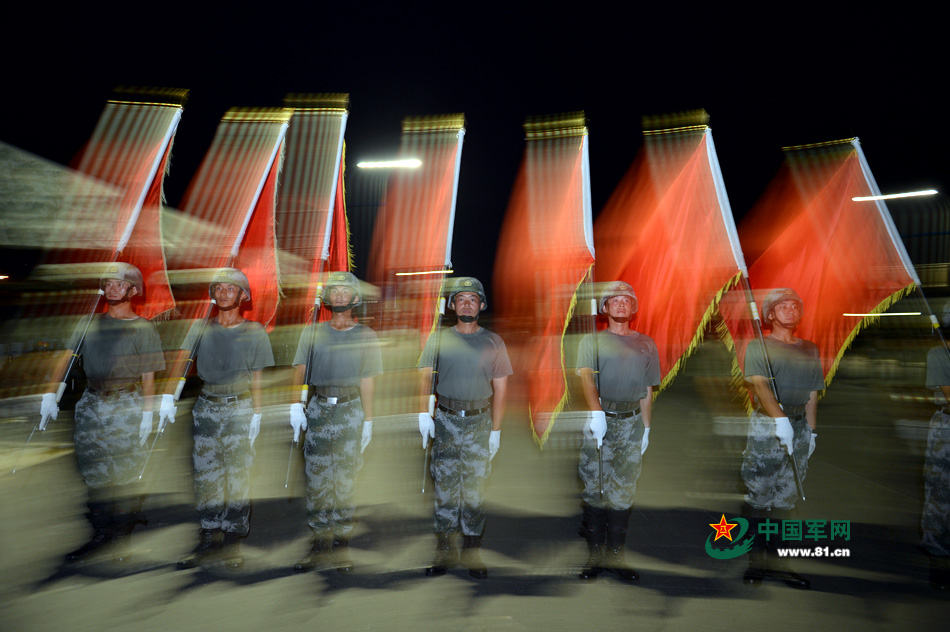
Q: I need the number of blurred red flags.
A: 7